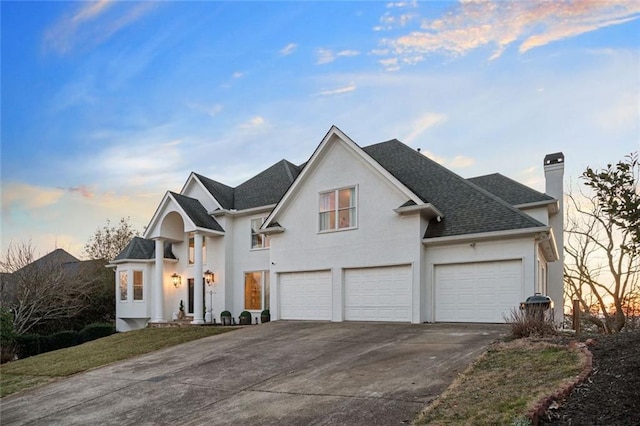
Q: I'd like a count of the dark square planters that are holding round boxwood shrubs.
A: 3